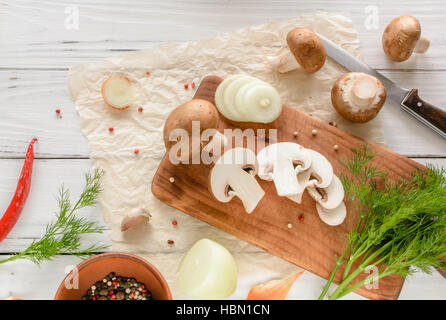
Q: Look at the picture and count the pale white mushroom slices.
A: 5